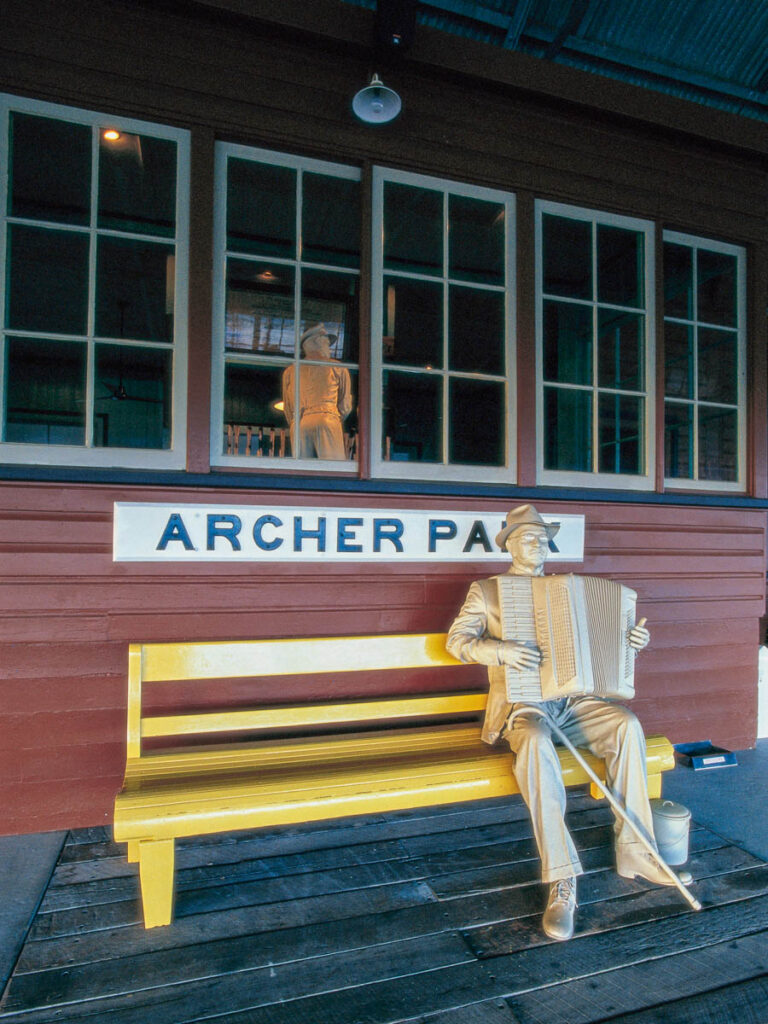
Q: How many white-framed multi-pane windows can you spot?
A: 5